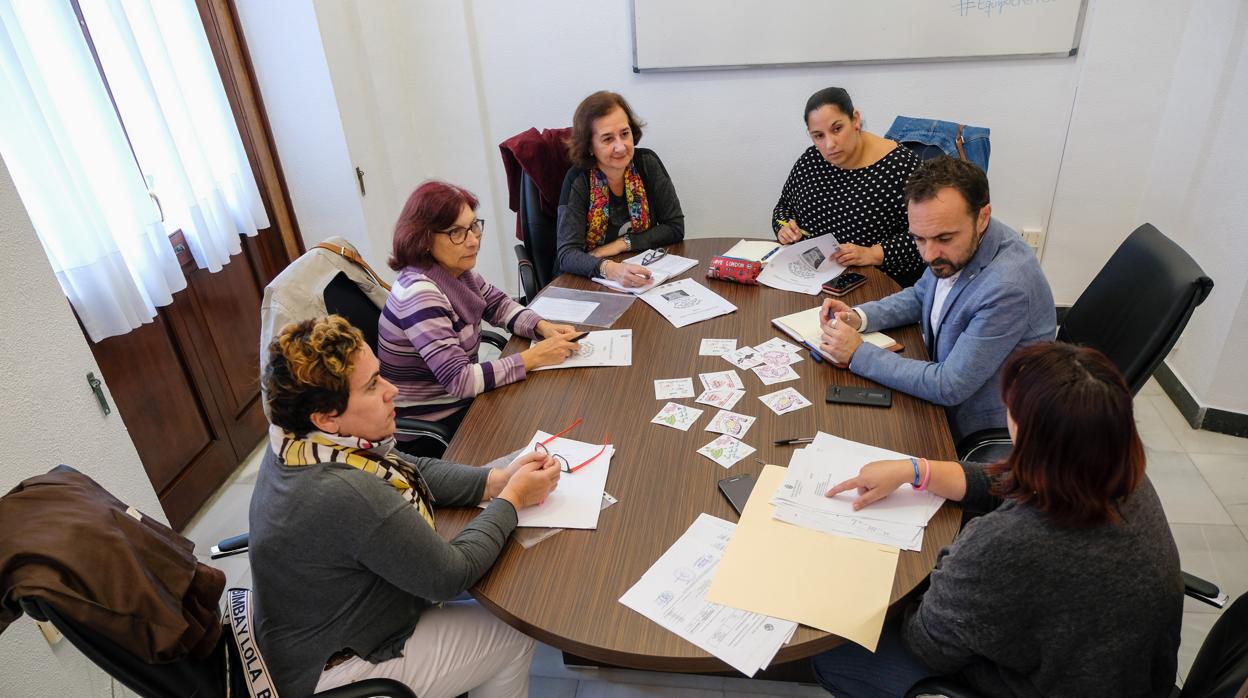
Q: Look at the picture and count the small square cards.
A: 12